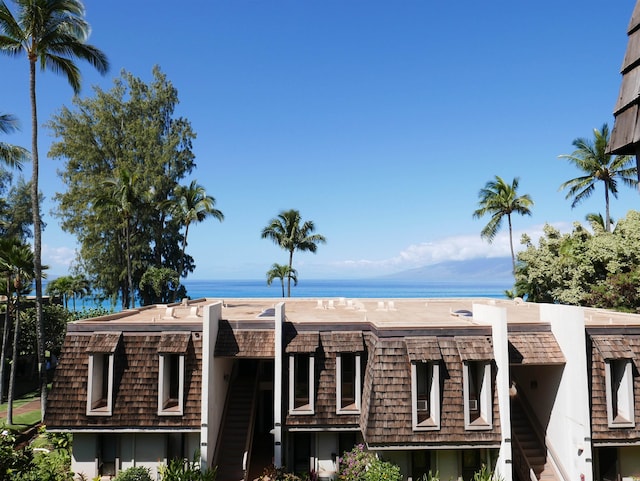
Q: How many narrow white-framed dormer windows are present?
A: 7